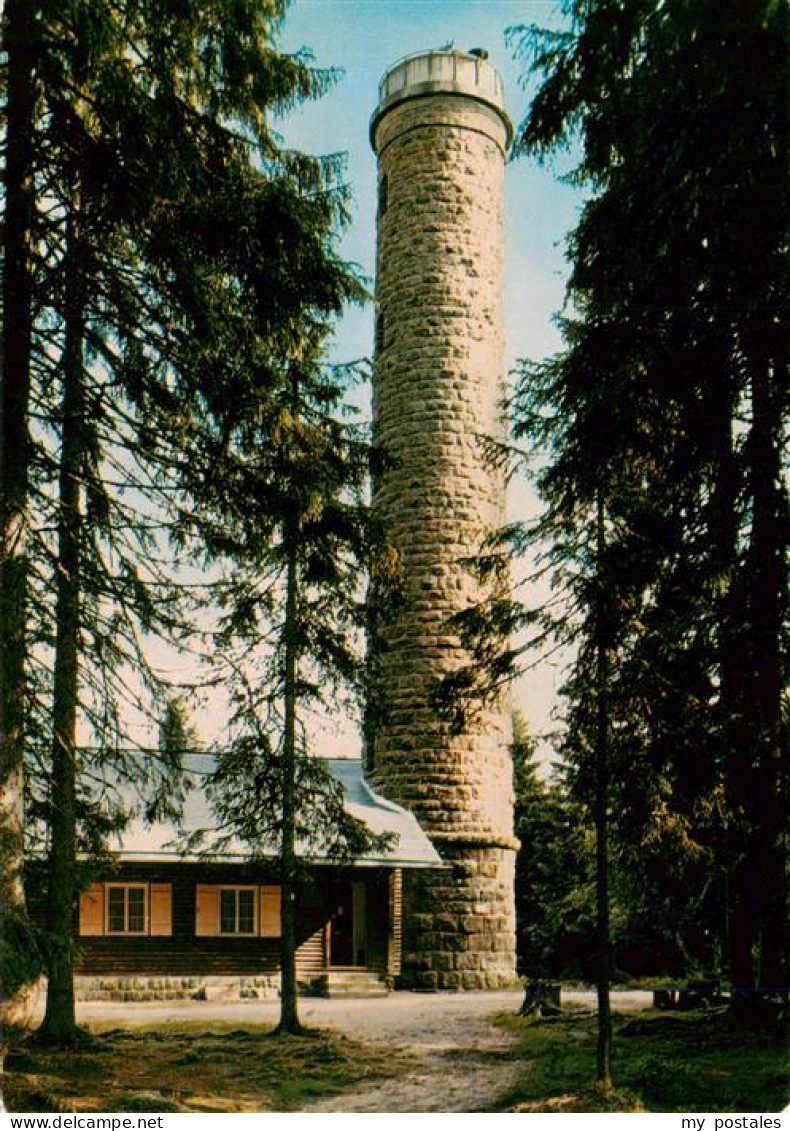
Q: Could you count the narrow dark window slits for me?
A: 2